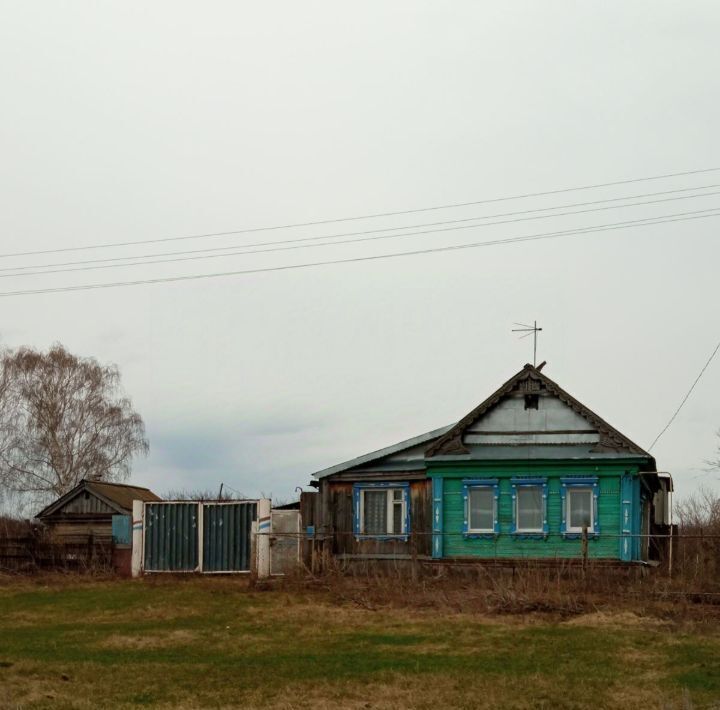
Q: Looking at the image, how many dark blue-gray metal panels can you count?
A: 2